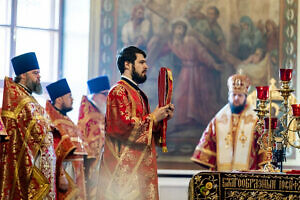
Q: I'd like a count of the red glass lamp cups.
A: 4